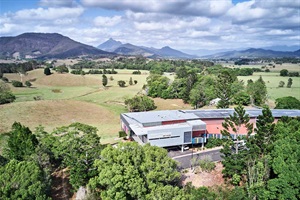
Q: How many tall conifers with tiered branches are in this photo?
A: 2